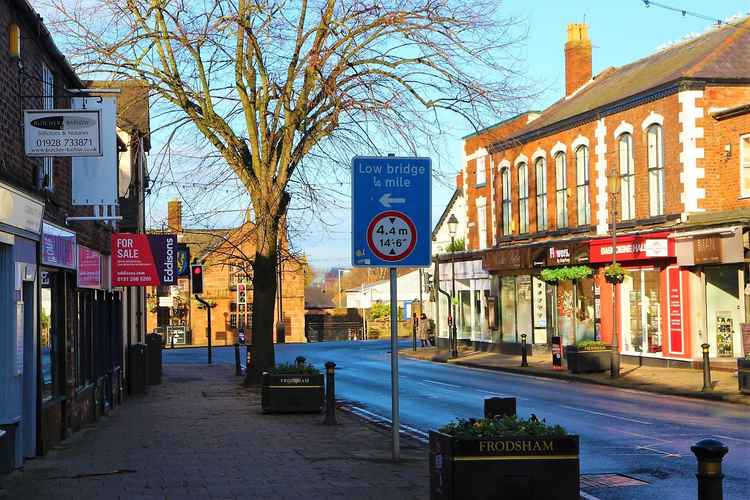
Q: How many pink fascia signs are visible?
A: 2